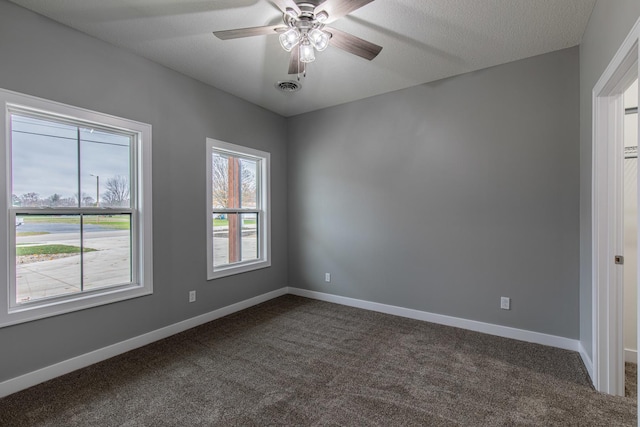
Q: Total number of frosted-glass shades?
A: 3